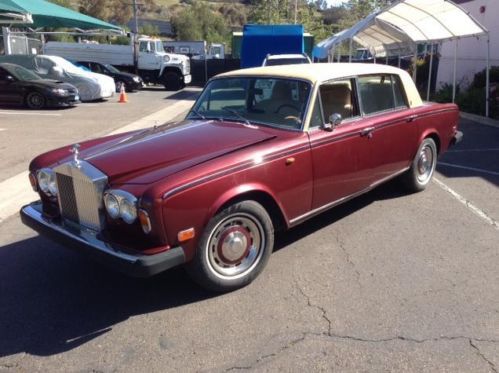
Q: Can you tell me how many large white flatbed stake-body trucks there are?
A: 1